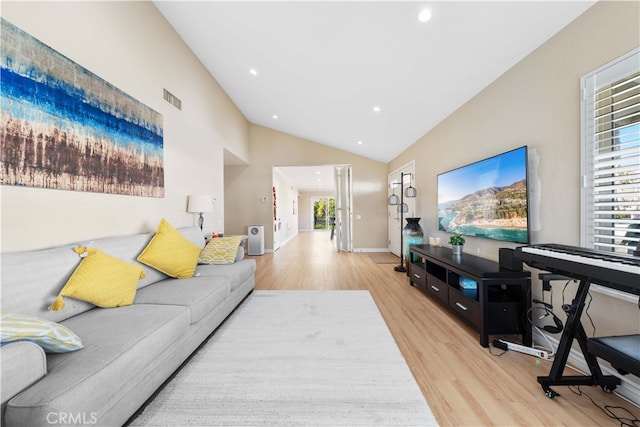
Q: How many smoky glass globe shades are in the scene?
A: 3